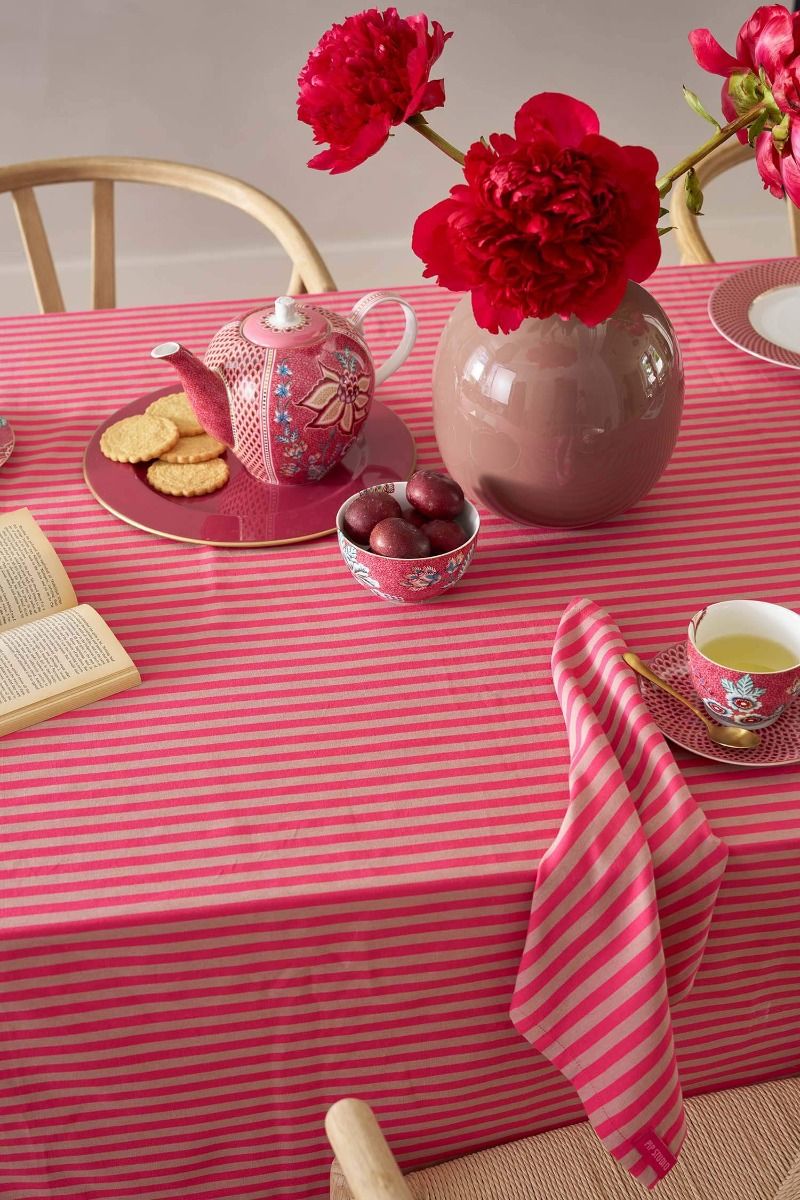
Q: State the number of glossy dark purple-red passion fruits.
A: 5